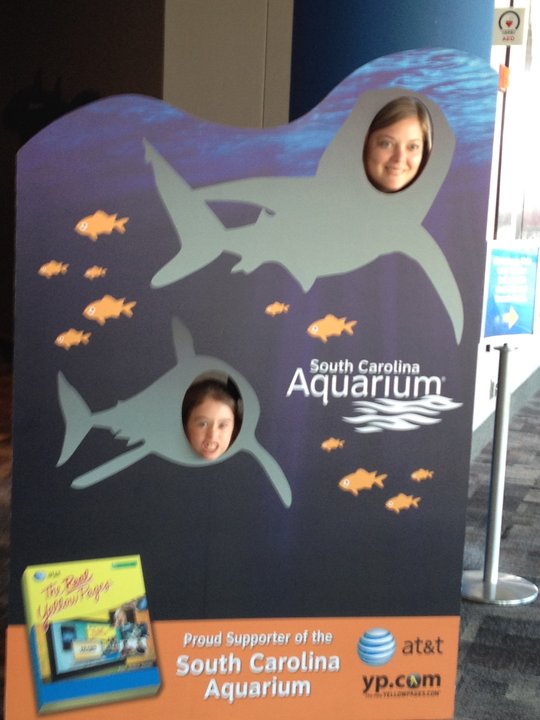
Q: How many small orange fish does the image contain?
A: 11